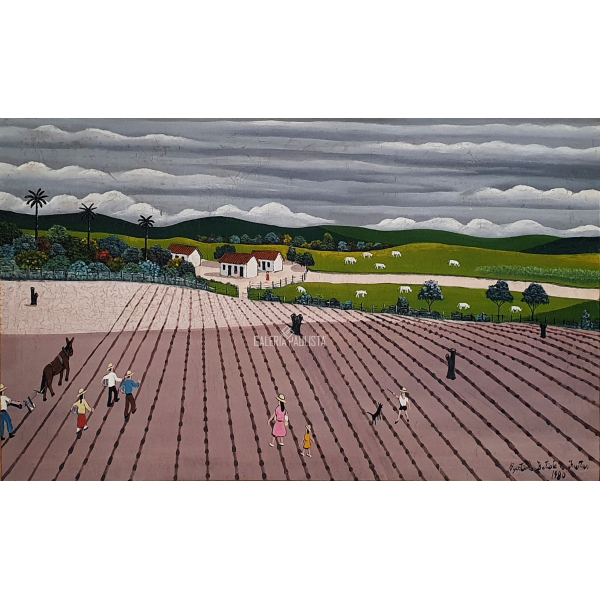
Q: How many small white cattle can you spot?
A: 10